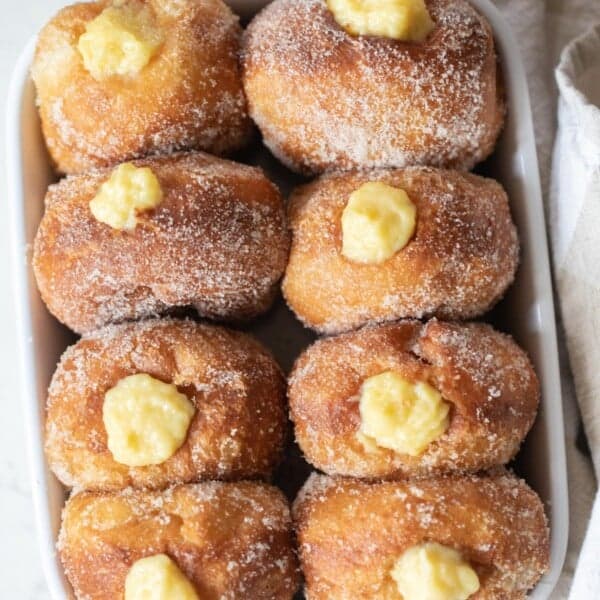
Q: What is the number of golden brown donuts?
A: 8